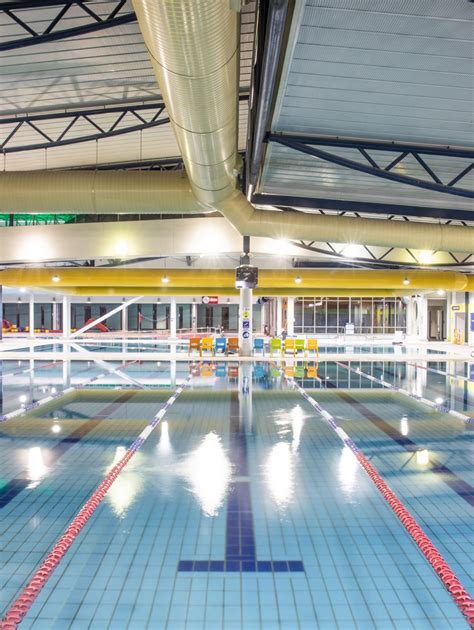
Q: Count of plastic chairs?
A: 9